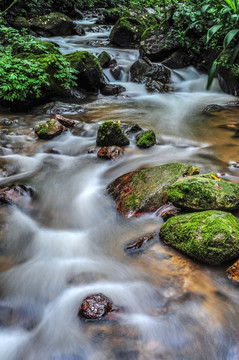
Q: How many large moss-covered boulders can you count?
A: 3